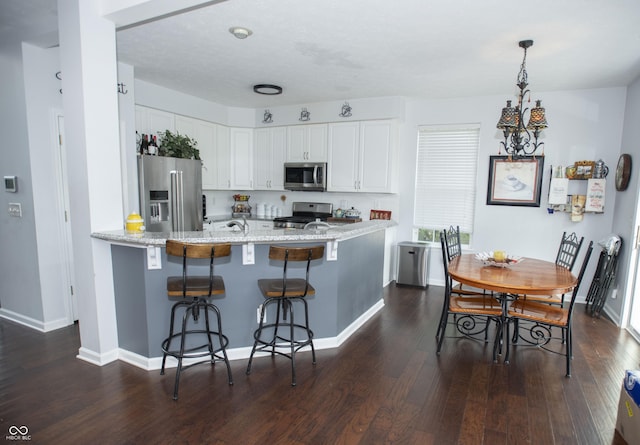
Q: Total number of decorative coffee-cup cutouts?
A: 3